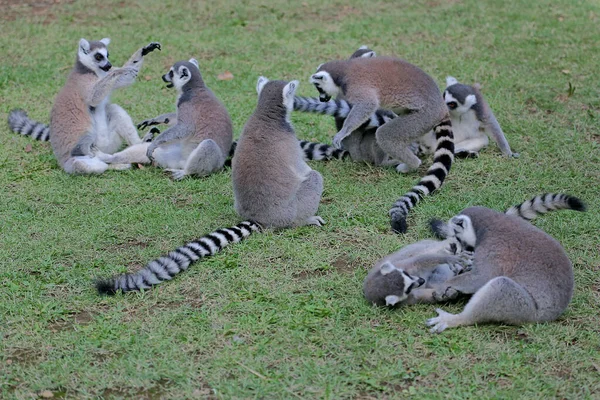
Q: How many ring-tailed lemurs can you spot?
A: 8